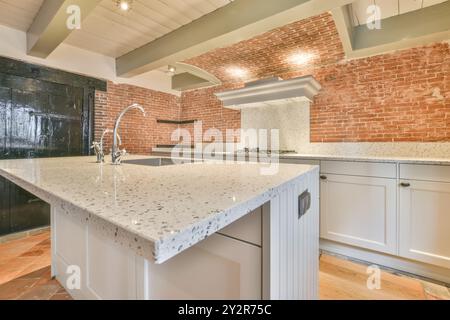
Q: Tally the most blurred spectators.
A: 0